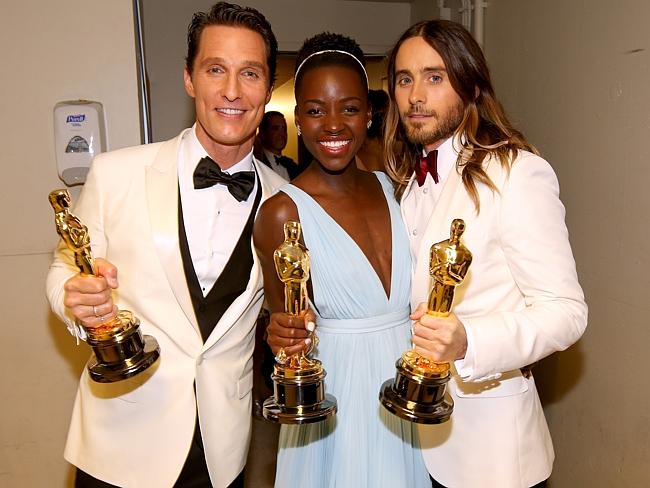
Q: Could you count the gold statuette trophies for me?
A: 3